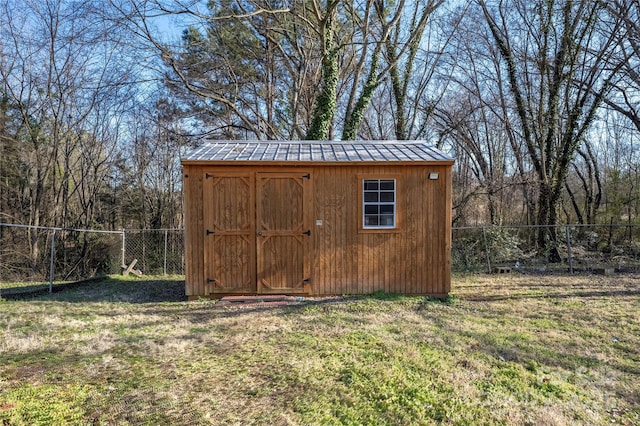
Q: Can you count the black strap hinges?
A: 6